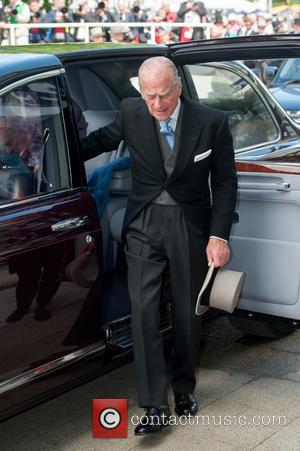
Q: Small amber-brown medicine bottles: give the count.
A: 0